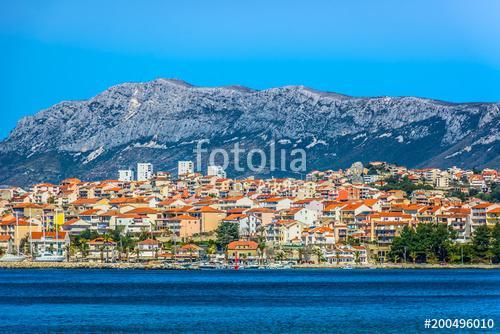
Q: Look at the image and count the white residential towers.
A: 4